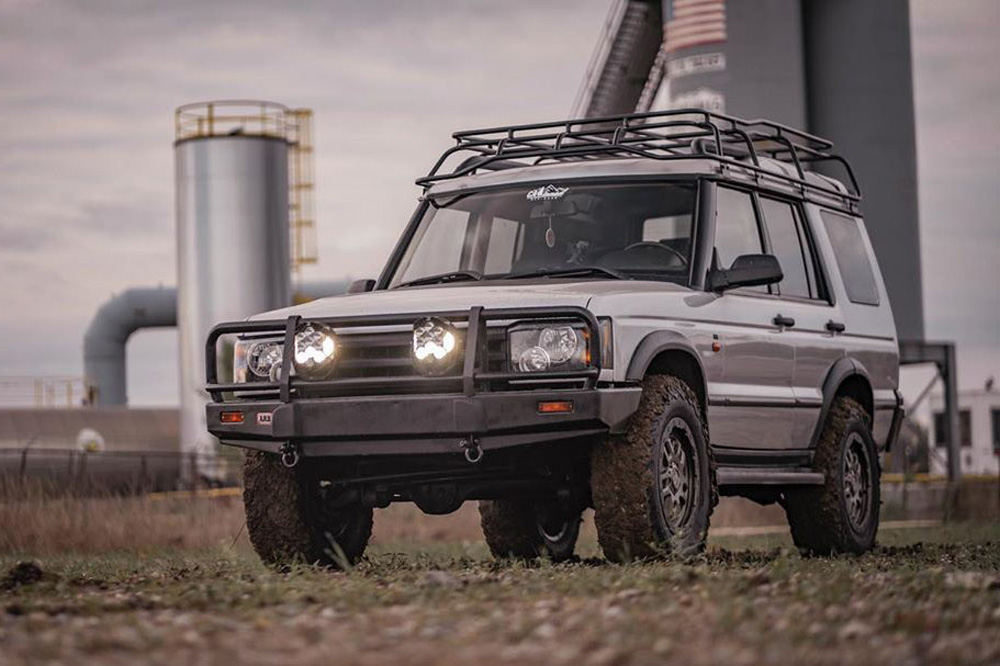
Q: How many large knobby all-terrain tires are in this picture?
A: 4